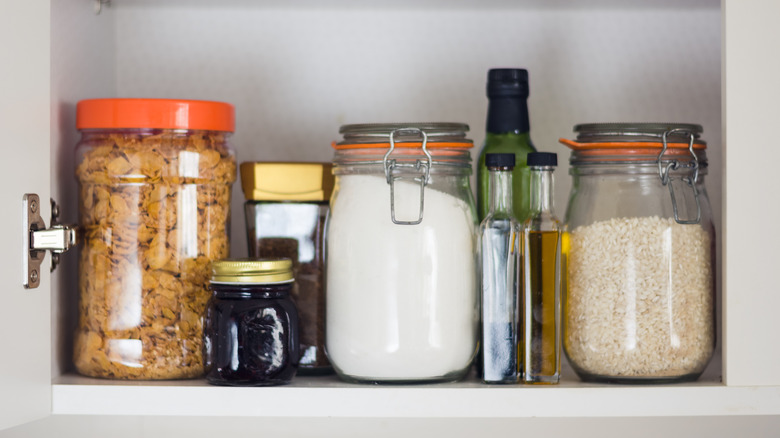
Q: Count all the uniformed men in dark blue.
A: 0